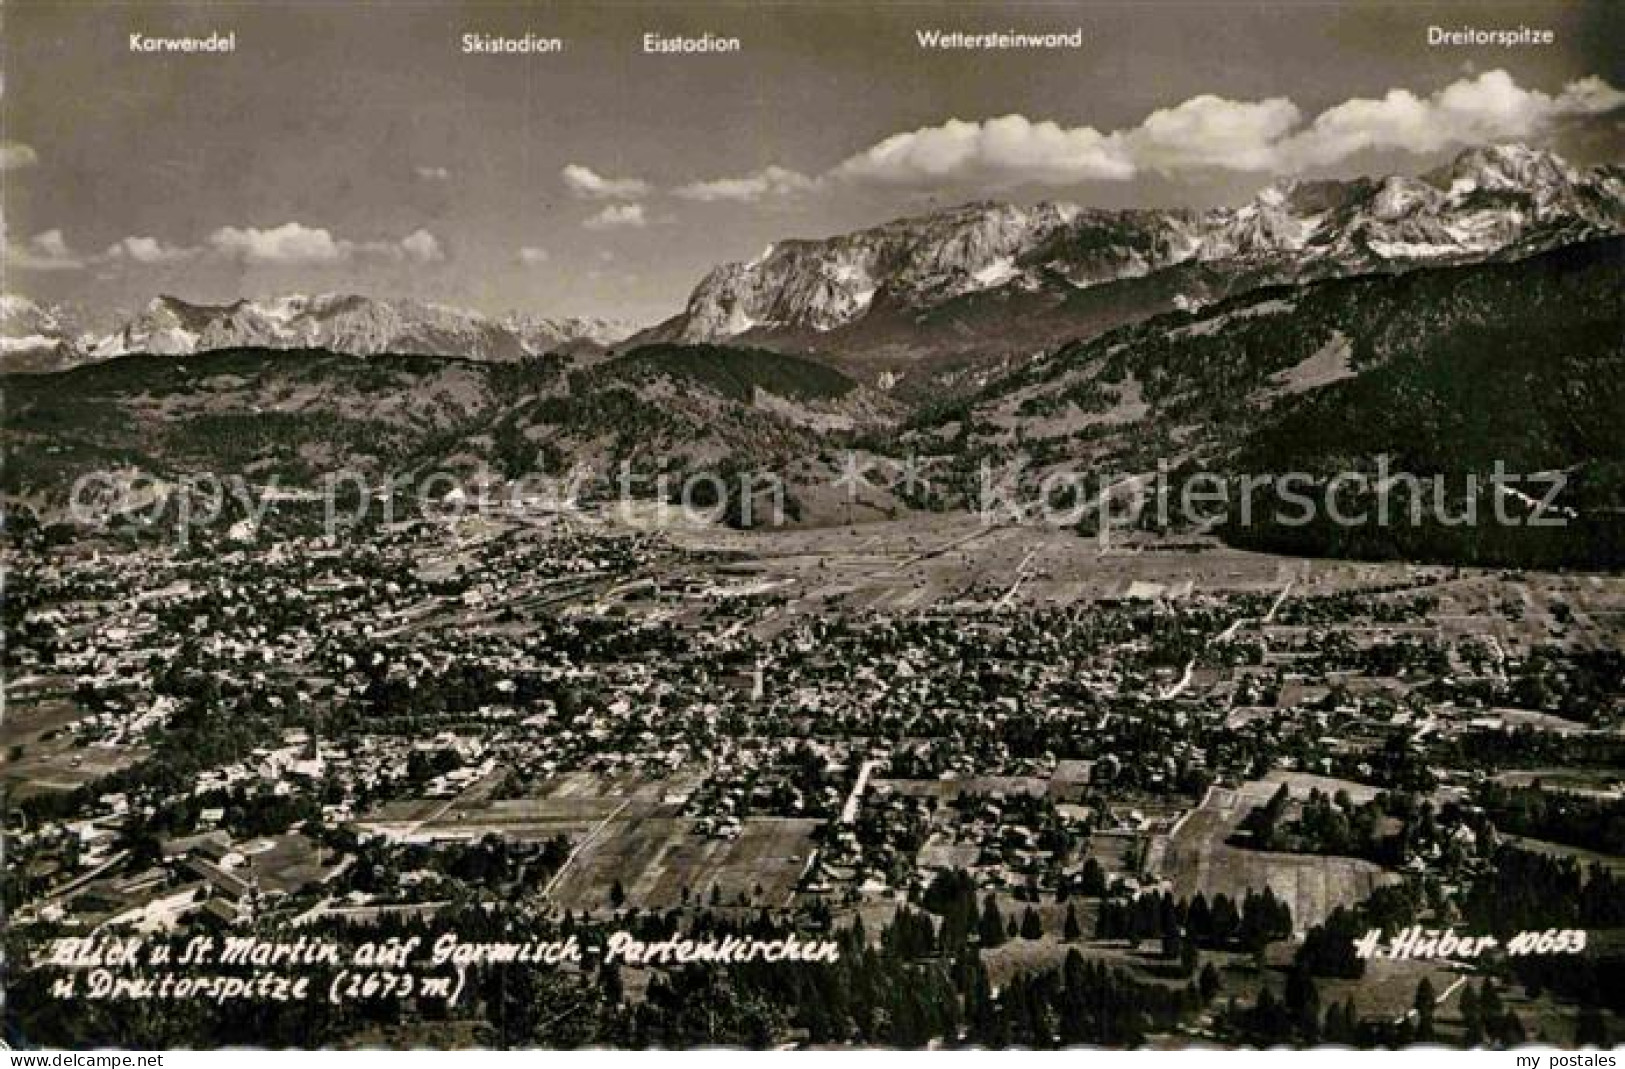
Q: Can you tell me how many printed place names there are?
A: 5